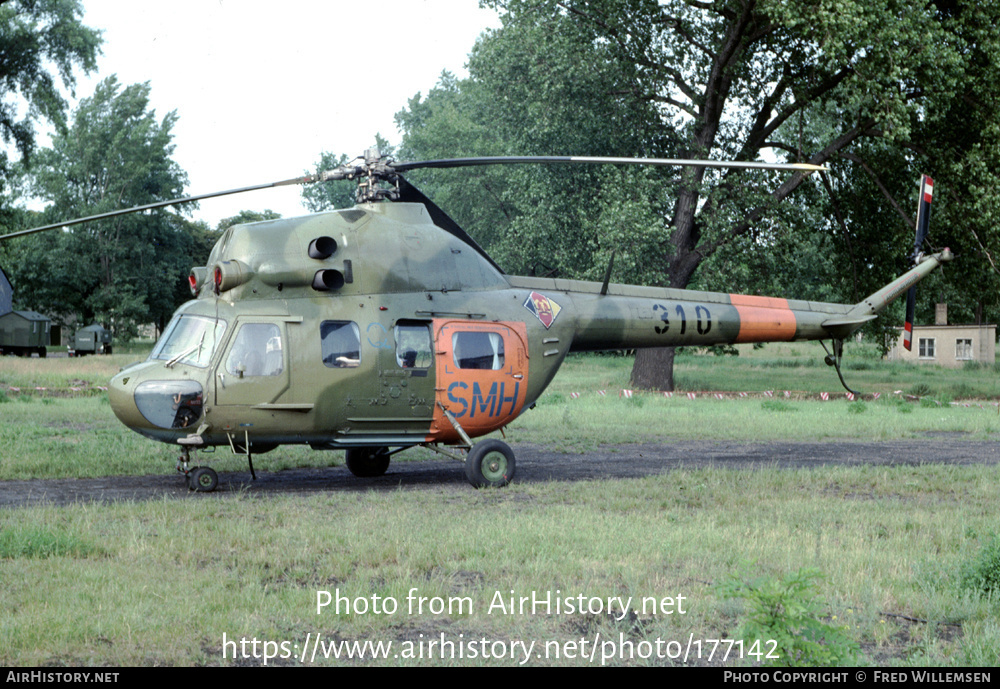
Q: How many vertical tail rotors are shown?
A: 1